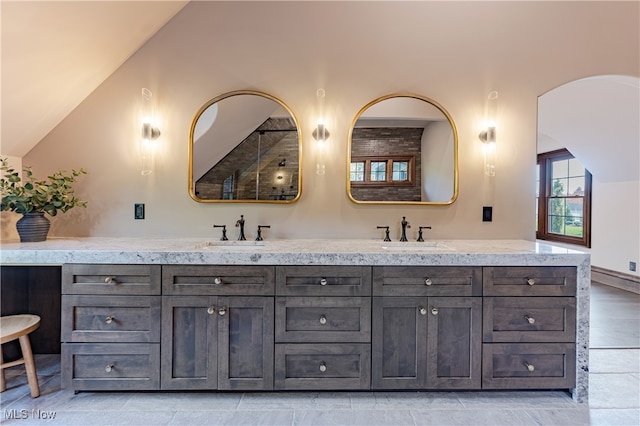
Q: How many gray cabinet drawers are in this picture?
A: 11